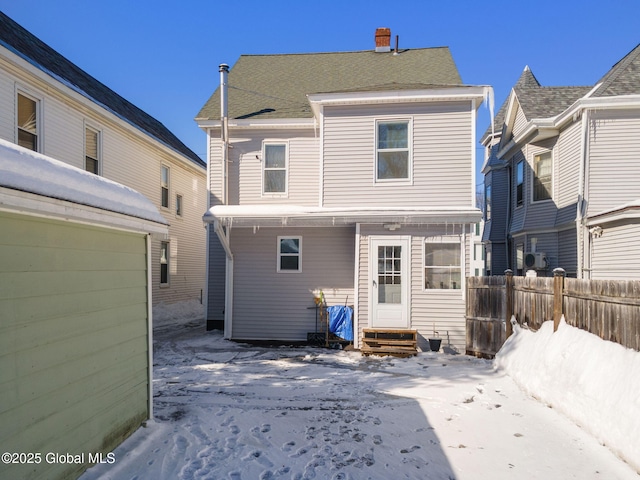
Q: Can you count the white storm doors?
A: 1